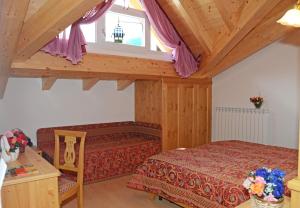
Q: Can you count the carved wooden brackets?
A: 3